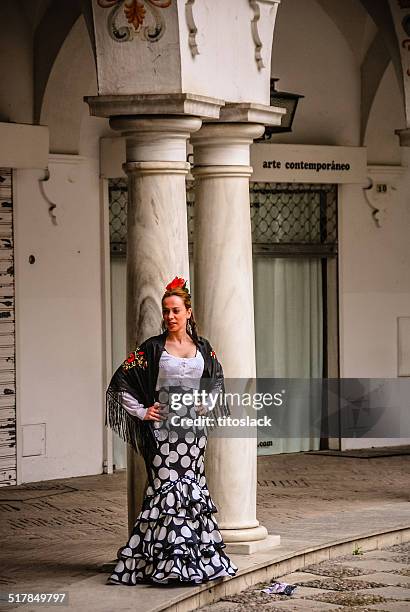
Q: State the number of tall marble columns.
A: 2